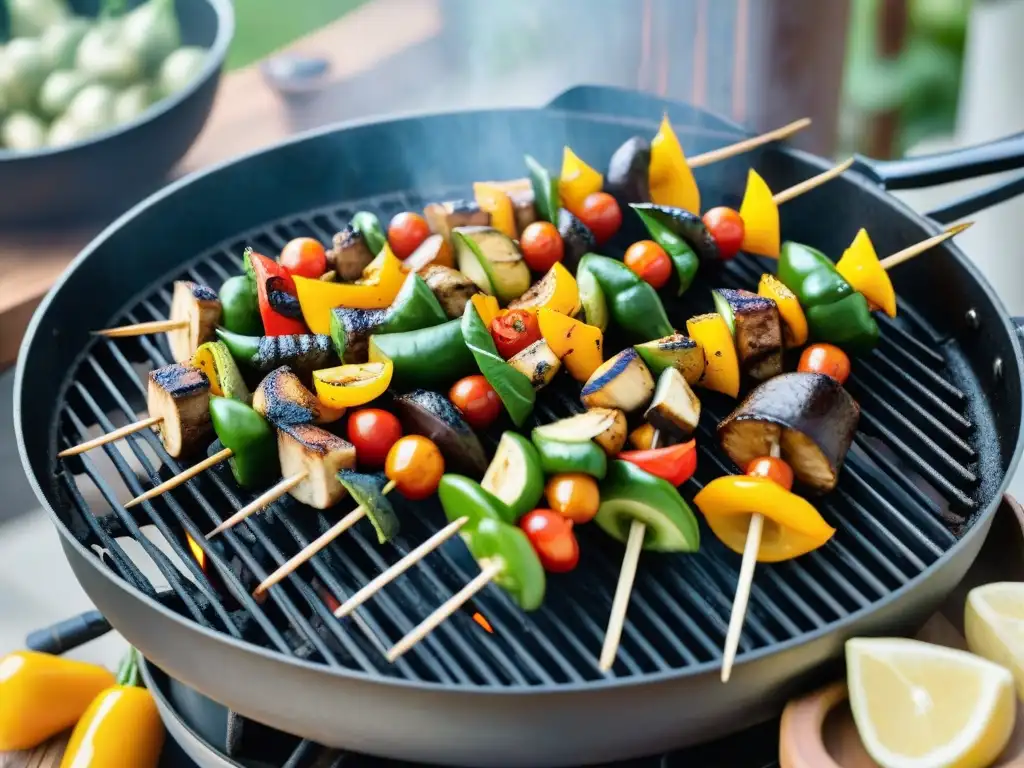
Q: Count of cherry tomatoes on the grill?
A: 14